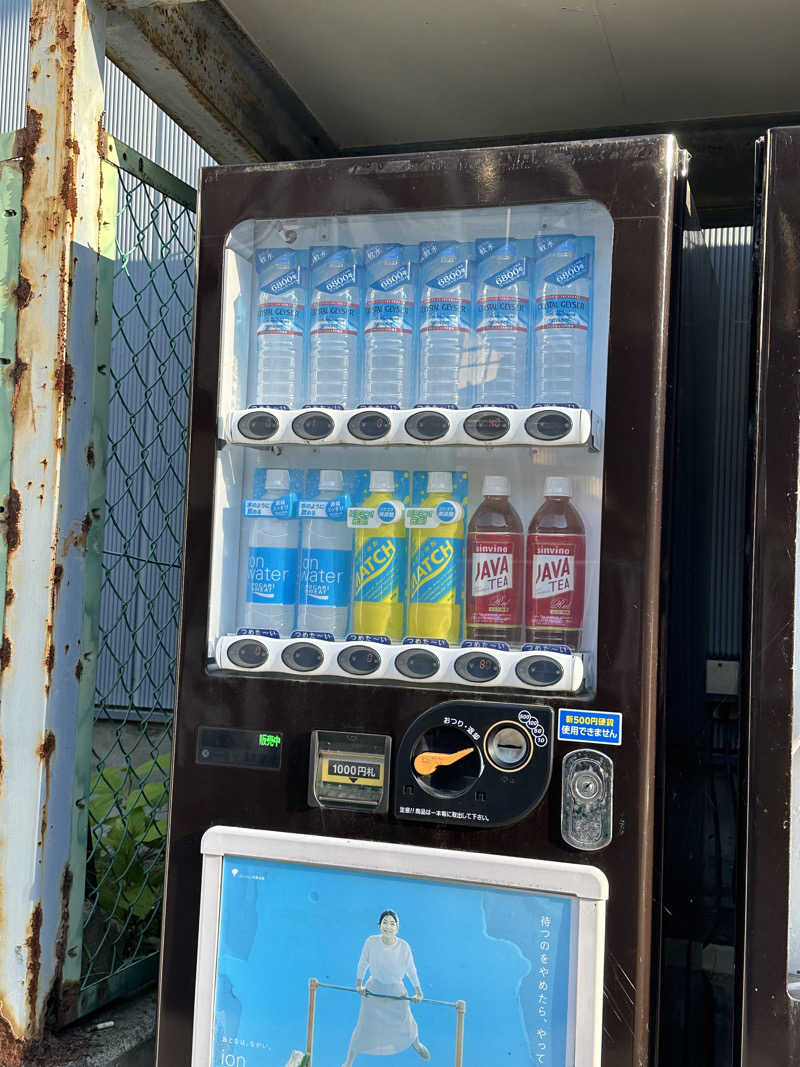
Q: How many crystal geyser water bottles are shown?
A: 6